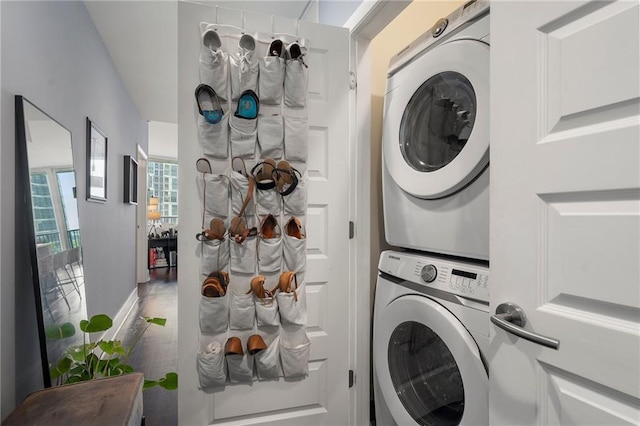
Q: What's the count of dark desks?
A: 1